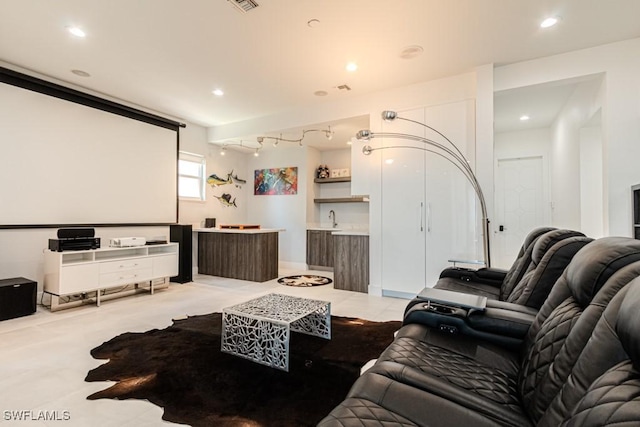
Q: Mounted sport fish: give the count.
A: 3